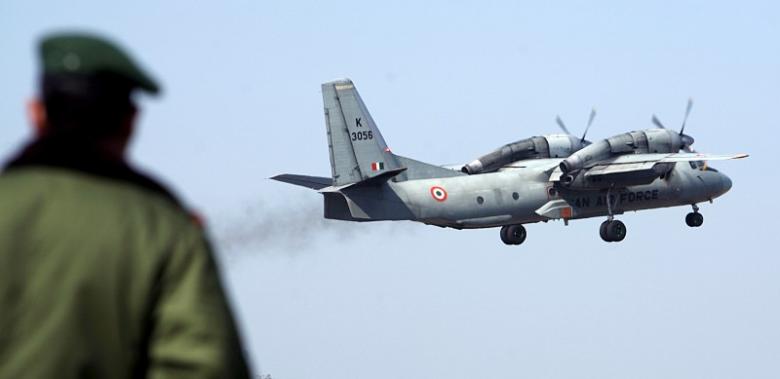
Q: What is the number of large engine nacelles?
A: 2